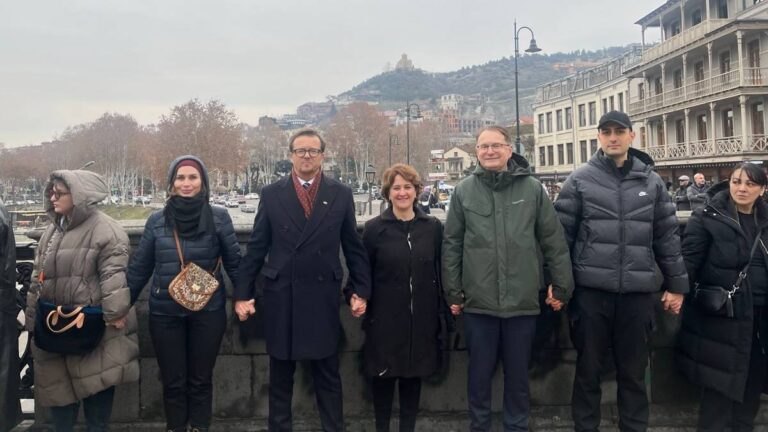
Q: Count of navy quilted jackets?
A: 1